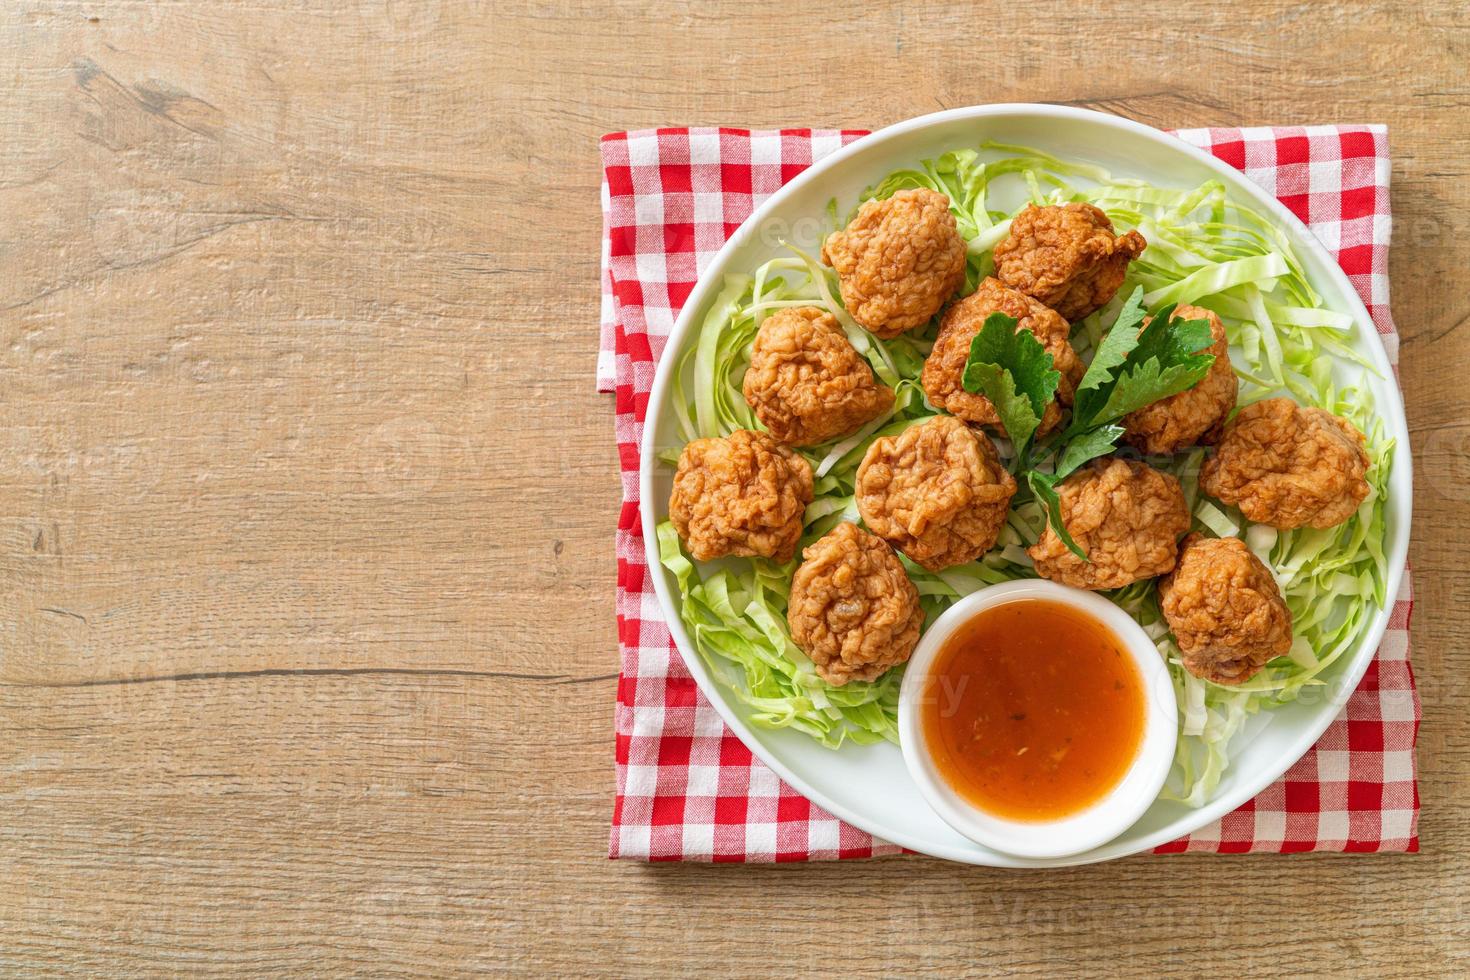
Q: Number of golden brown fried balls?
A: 11